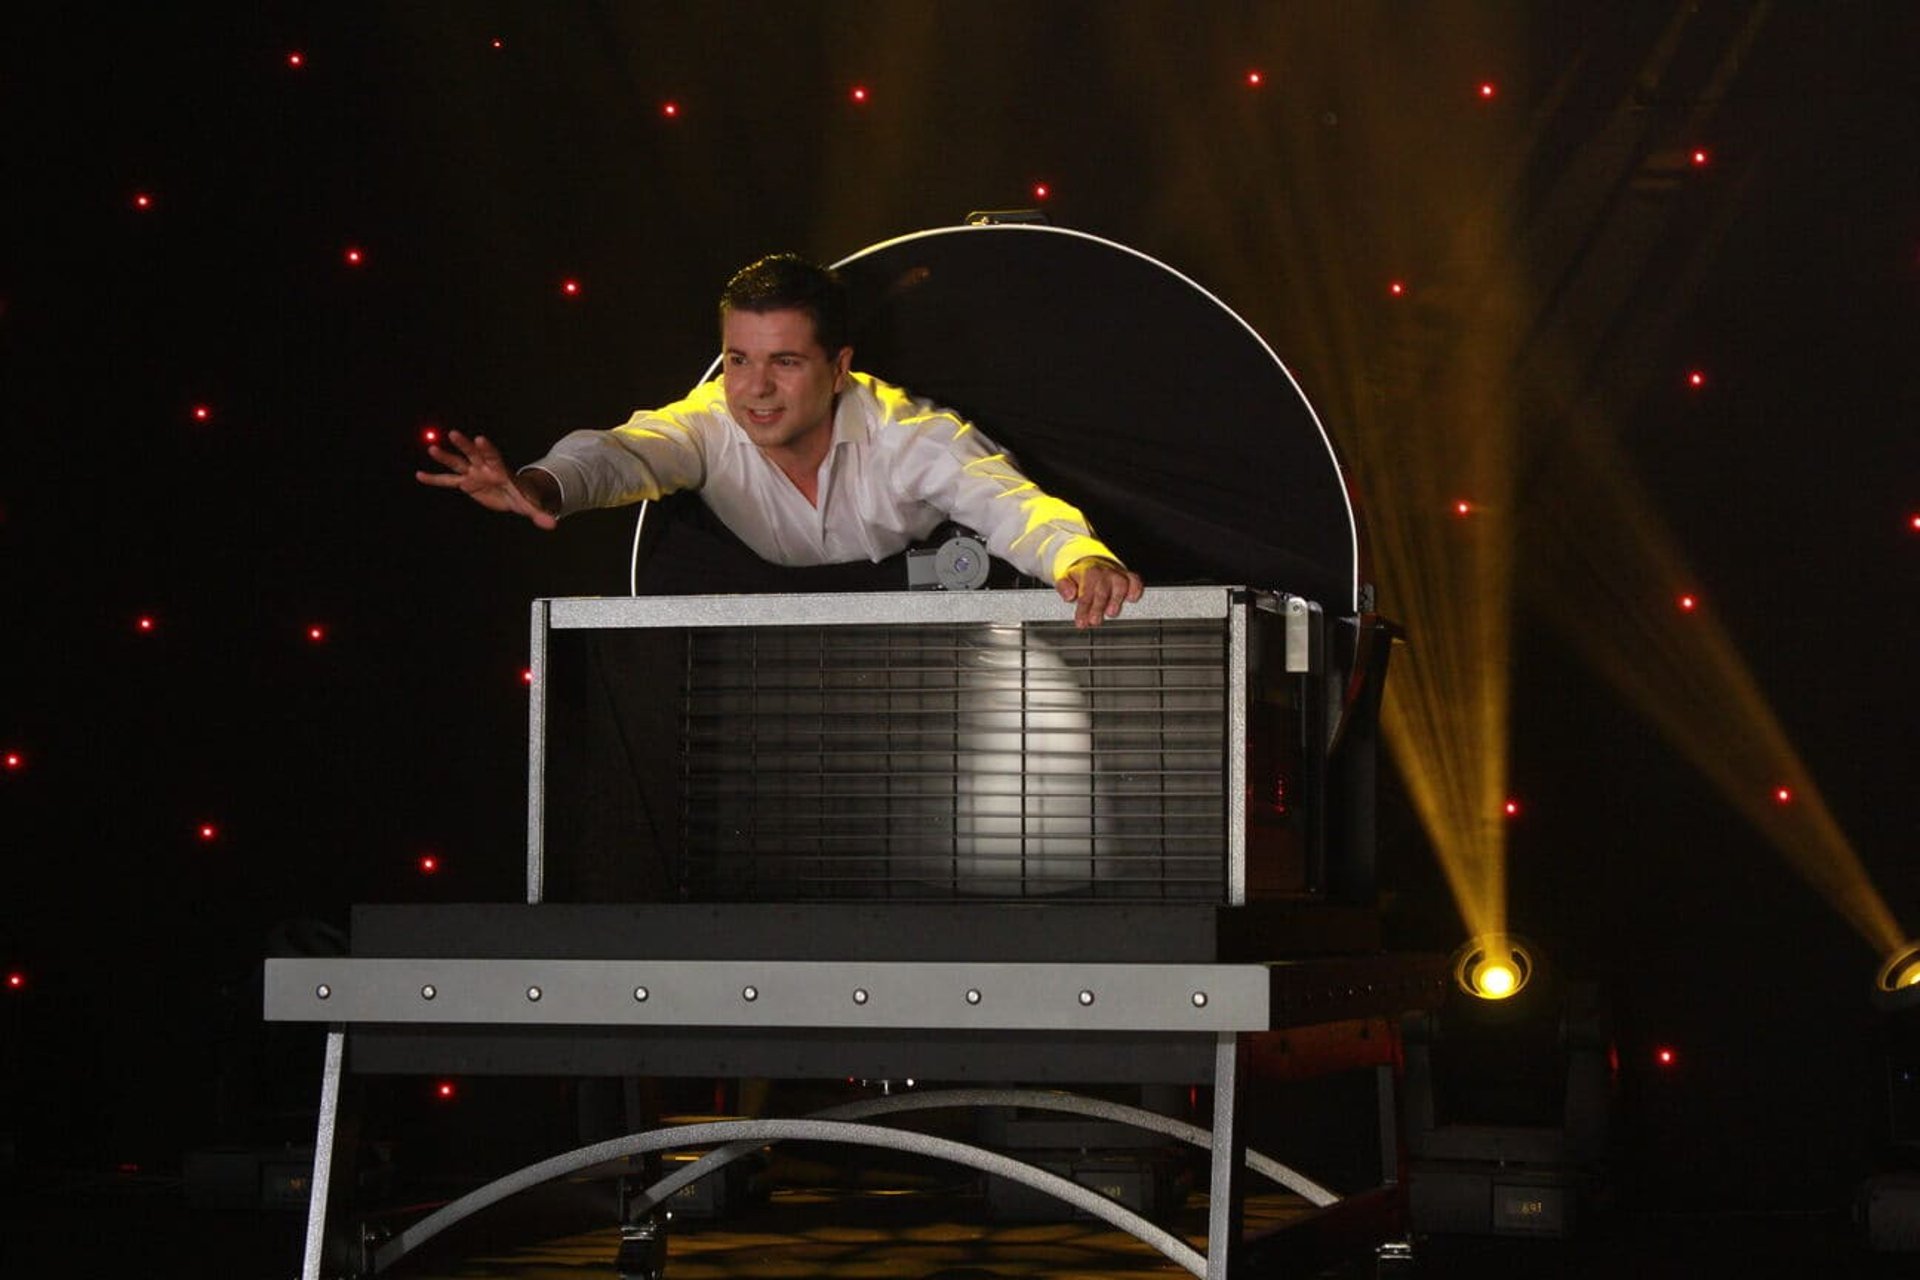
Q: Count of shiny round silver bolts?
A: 9